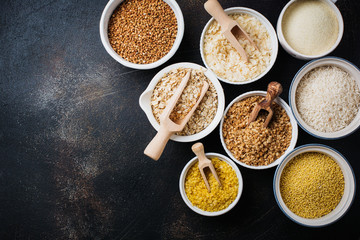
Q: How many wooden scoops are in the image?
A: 4